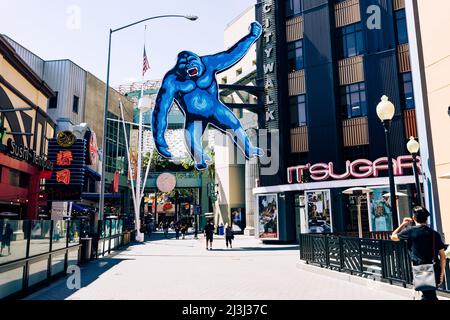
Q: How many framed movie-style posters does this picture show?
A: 3